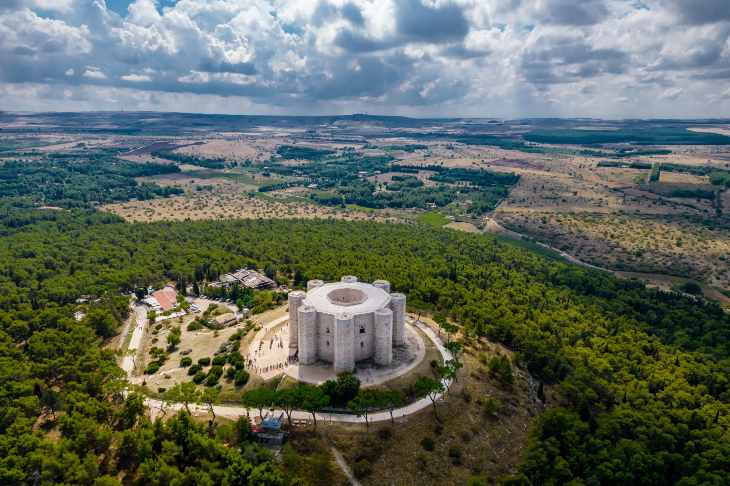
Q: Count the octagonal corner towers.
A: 8